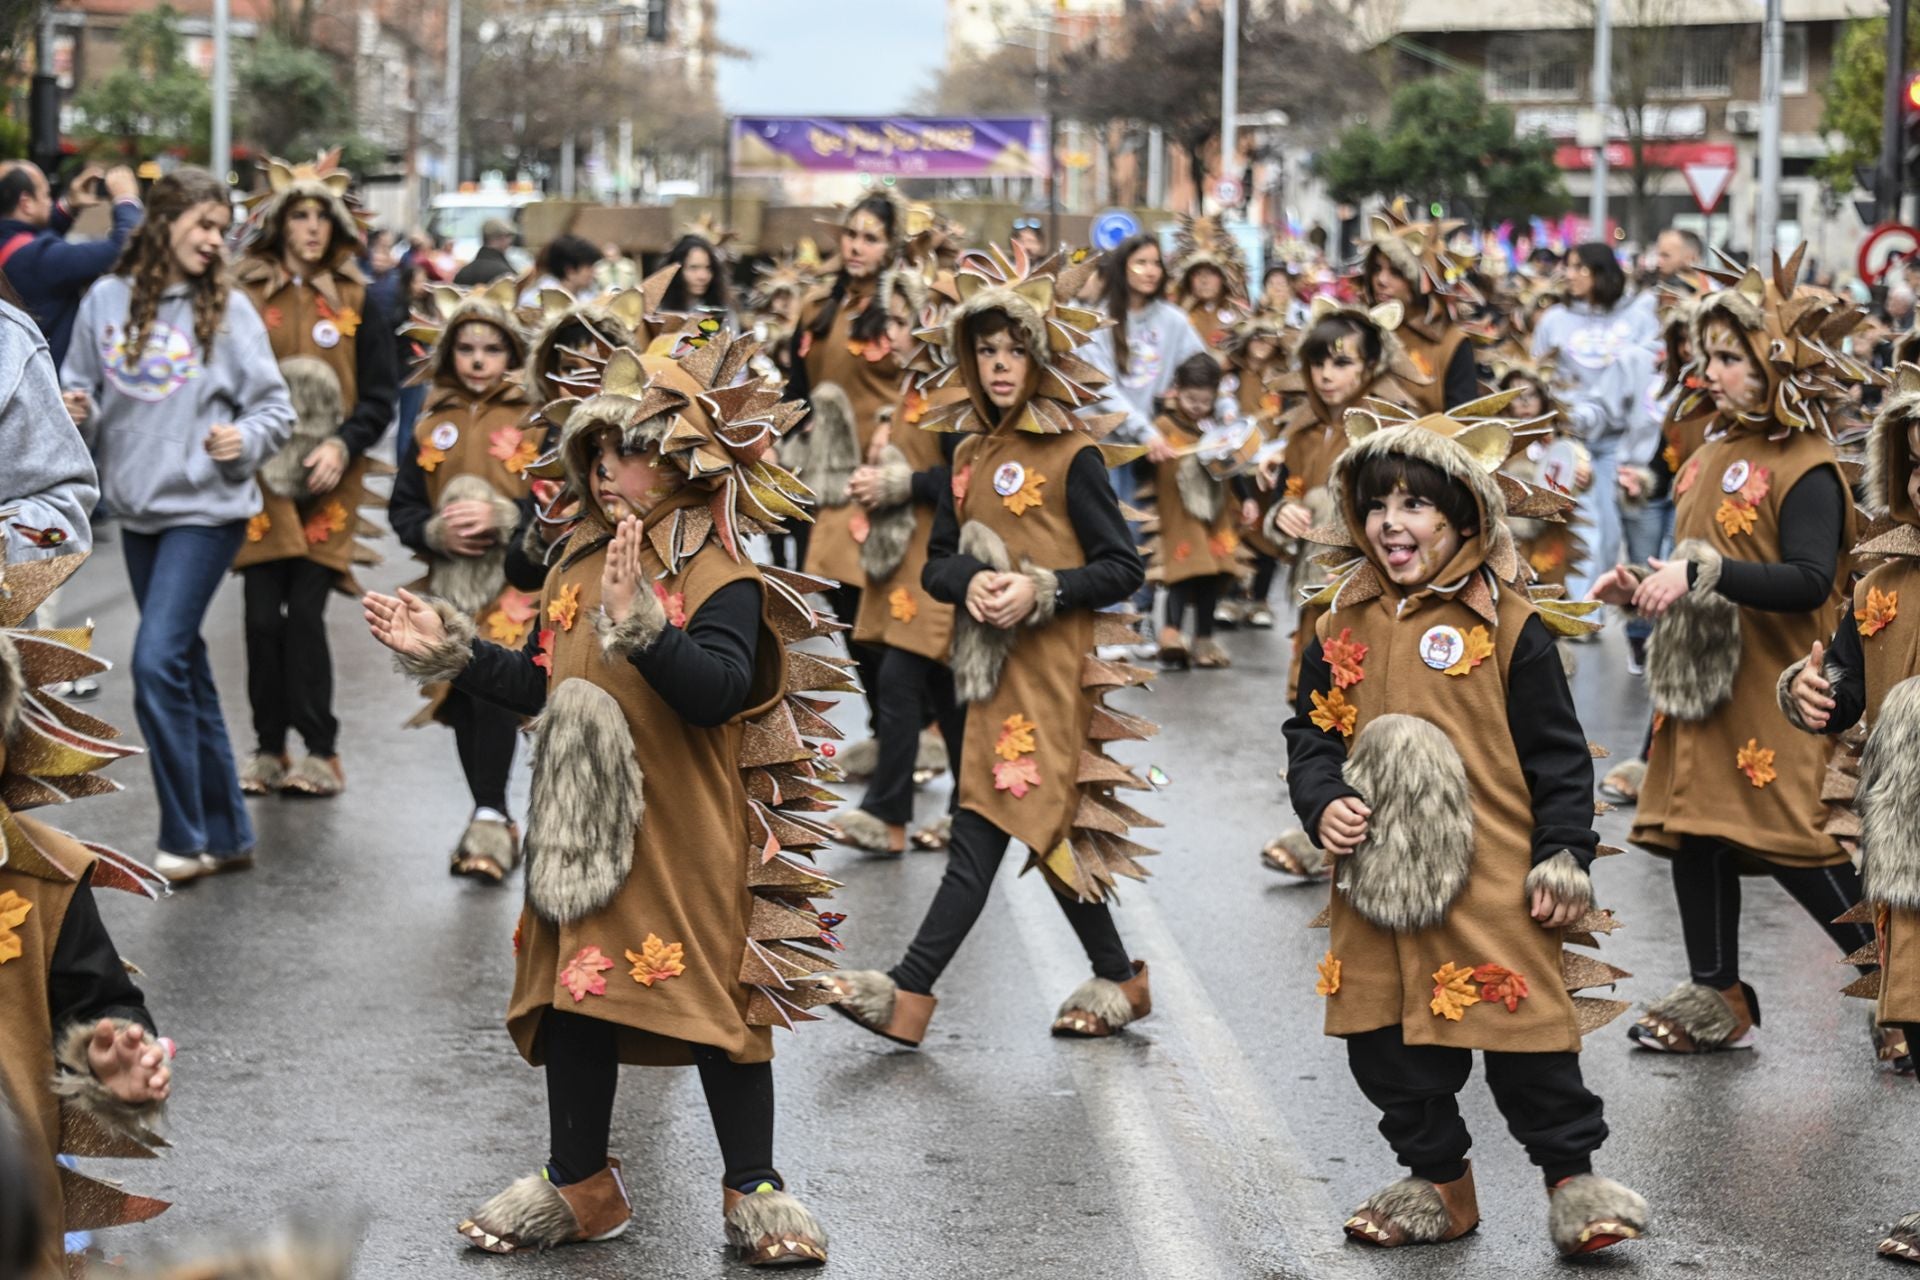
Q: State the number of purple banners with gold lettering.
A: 1